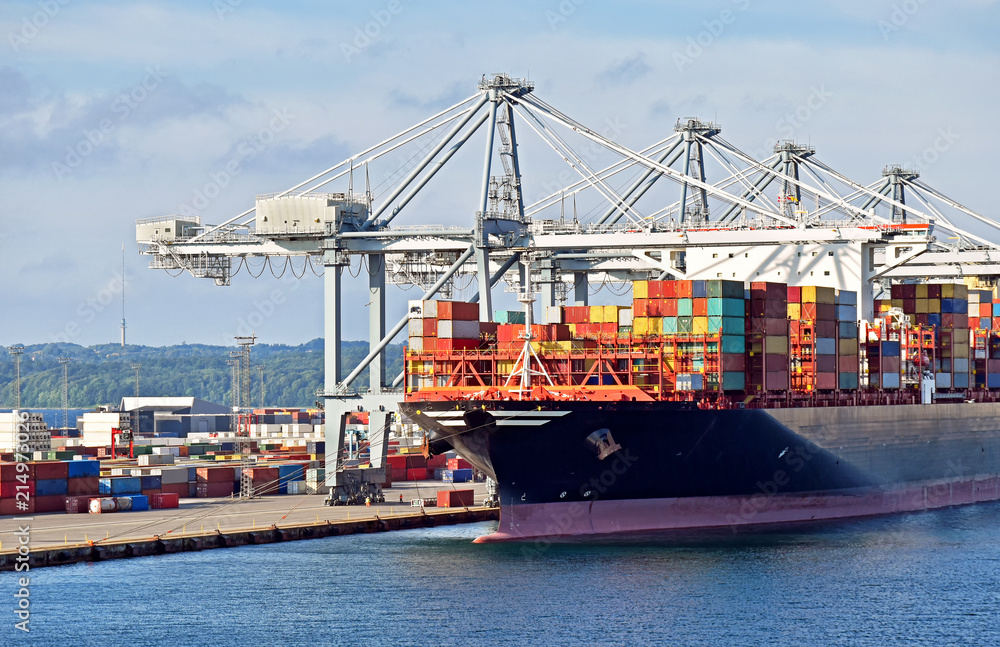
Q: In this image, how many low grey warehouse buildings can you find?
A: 1